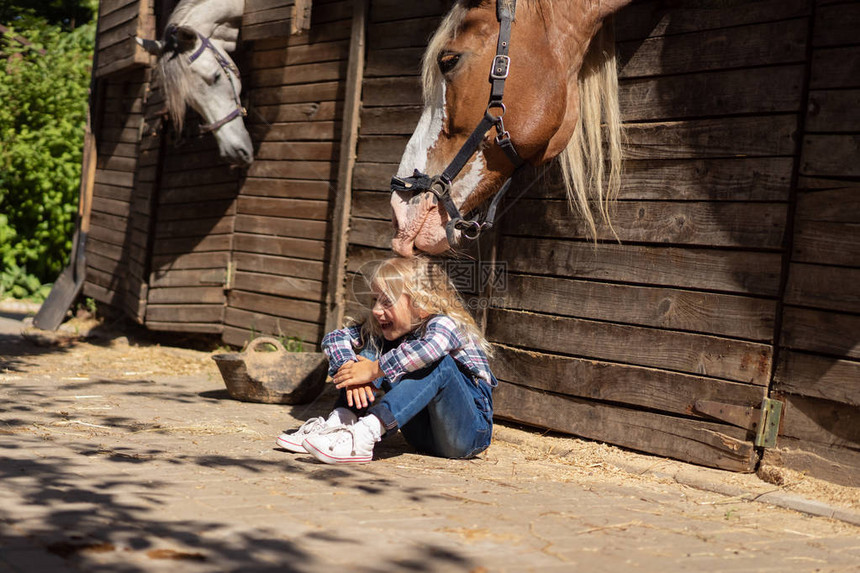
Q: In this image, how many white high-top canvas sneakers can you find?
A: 2